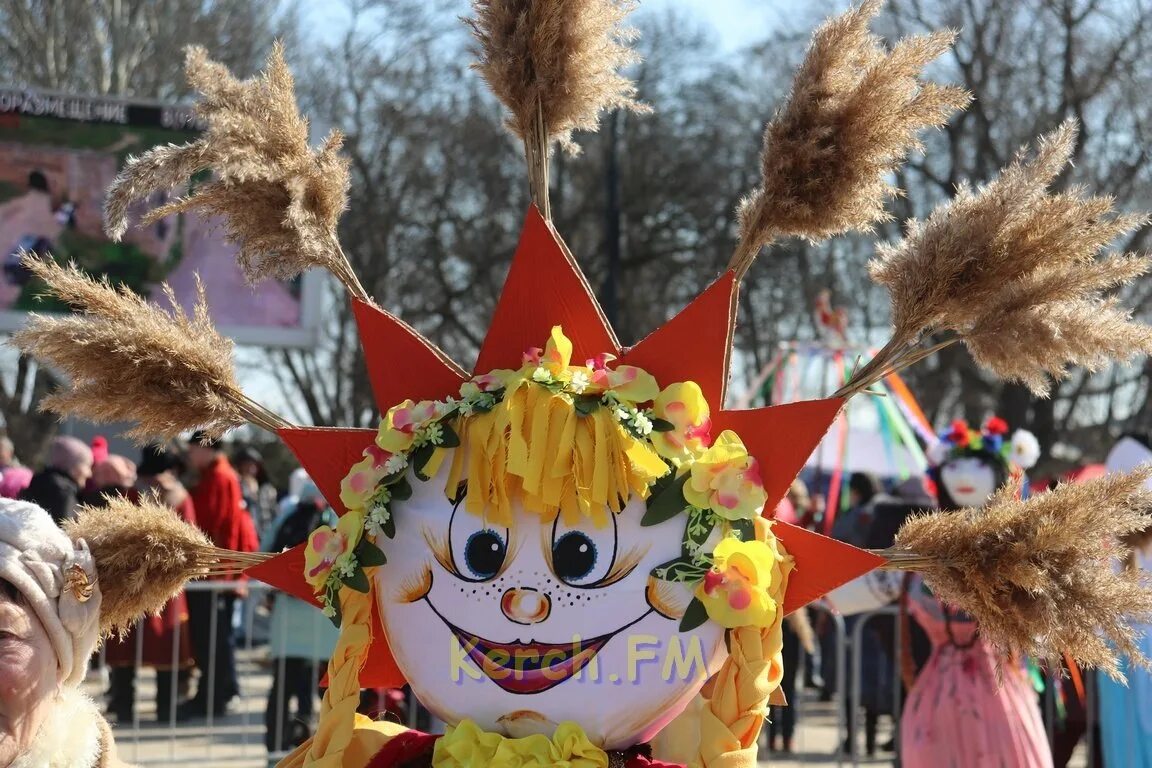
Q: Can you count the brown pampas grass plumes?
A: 7